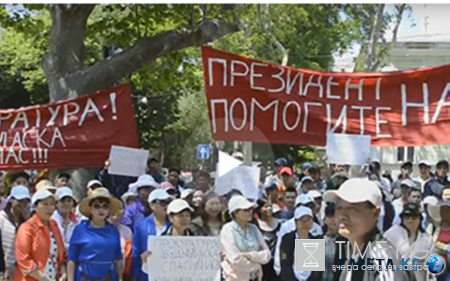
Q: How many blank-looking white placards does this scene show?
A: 3